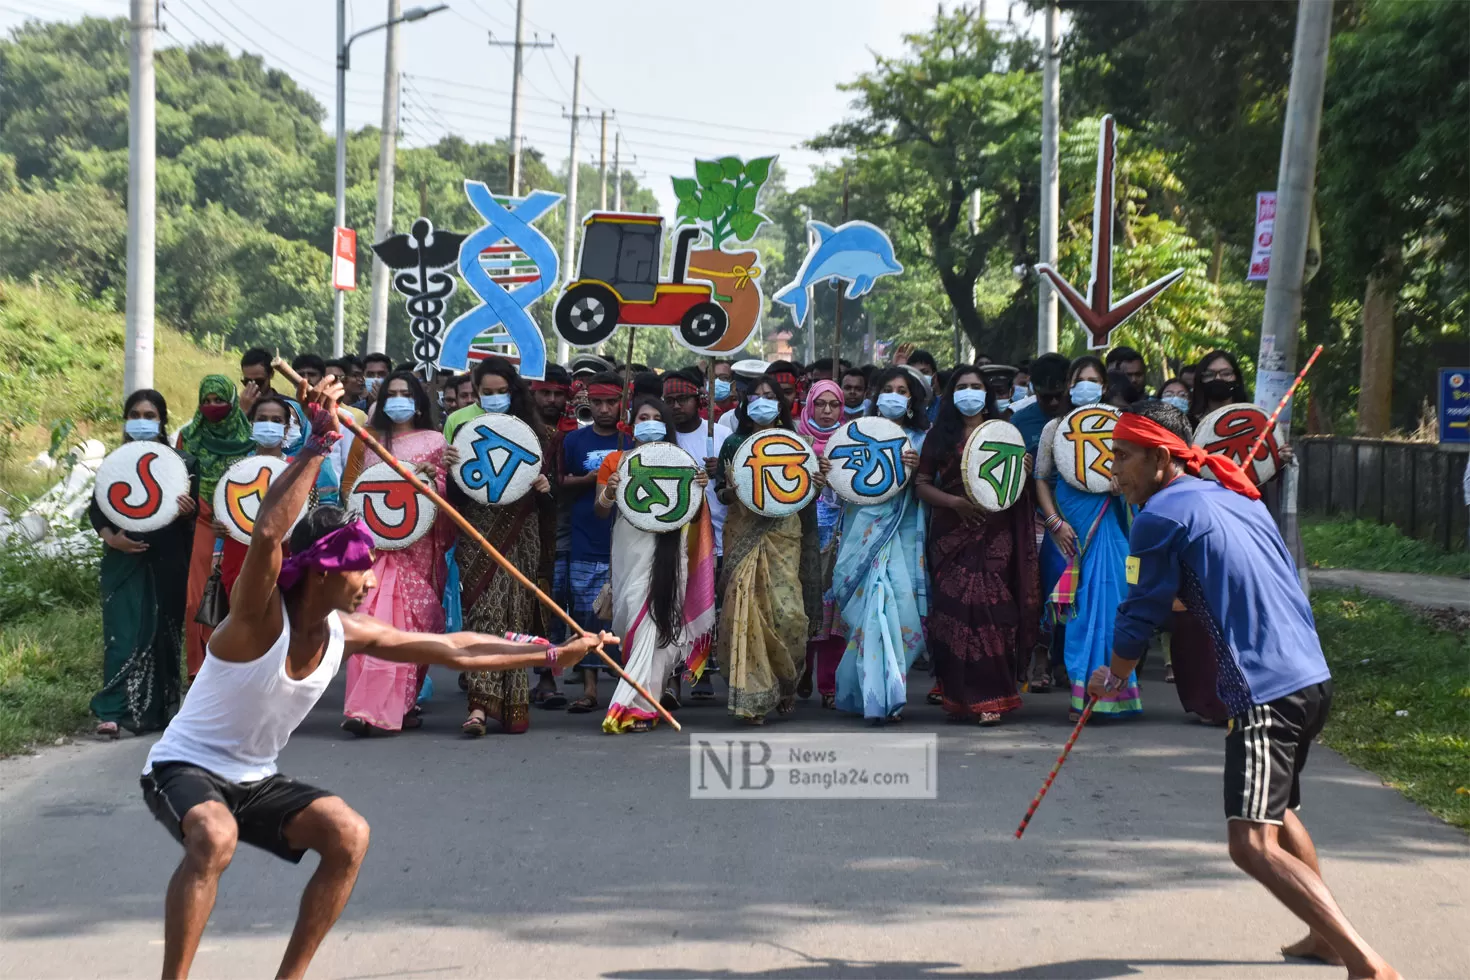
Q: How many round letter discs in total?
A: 10